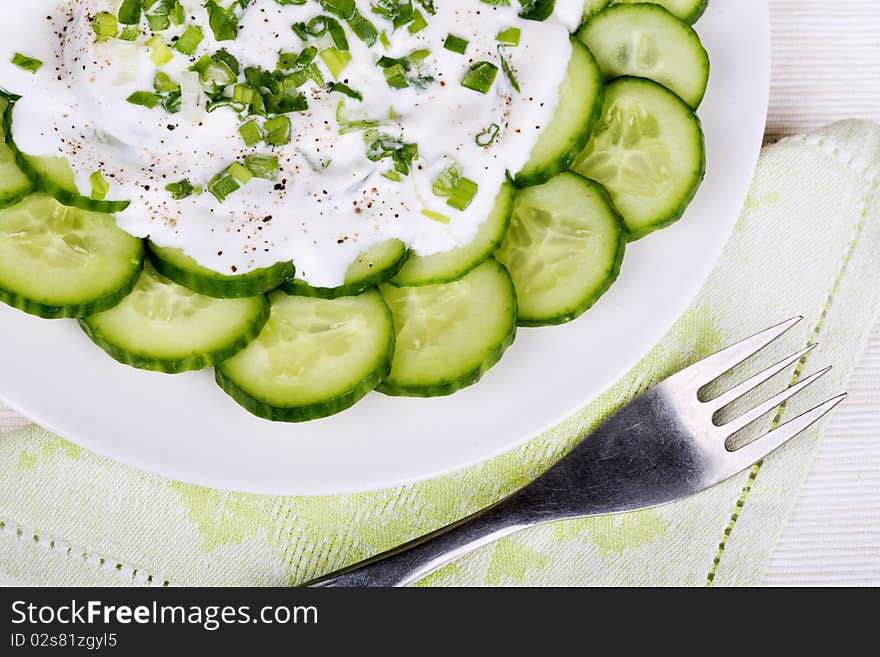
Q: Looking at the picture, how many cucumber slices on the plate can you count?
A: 15